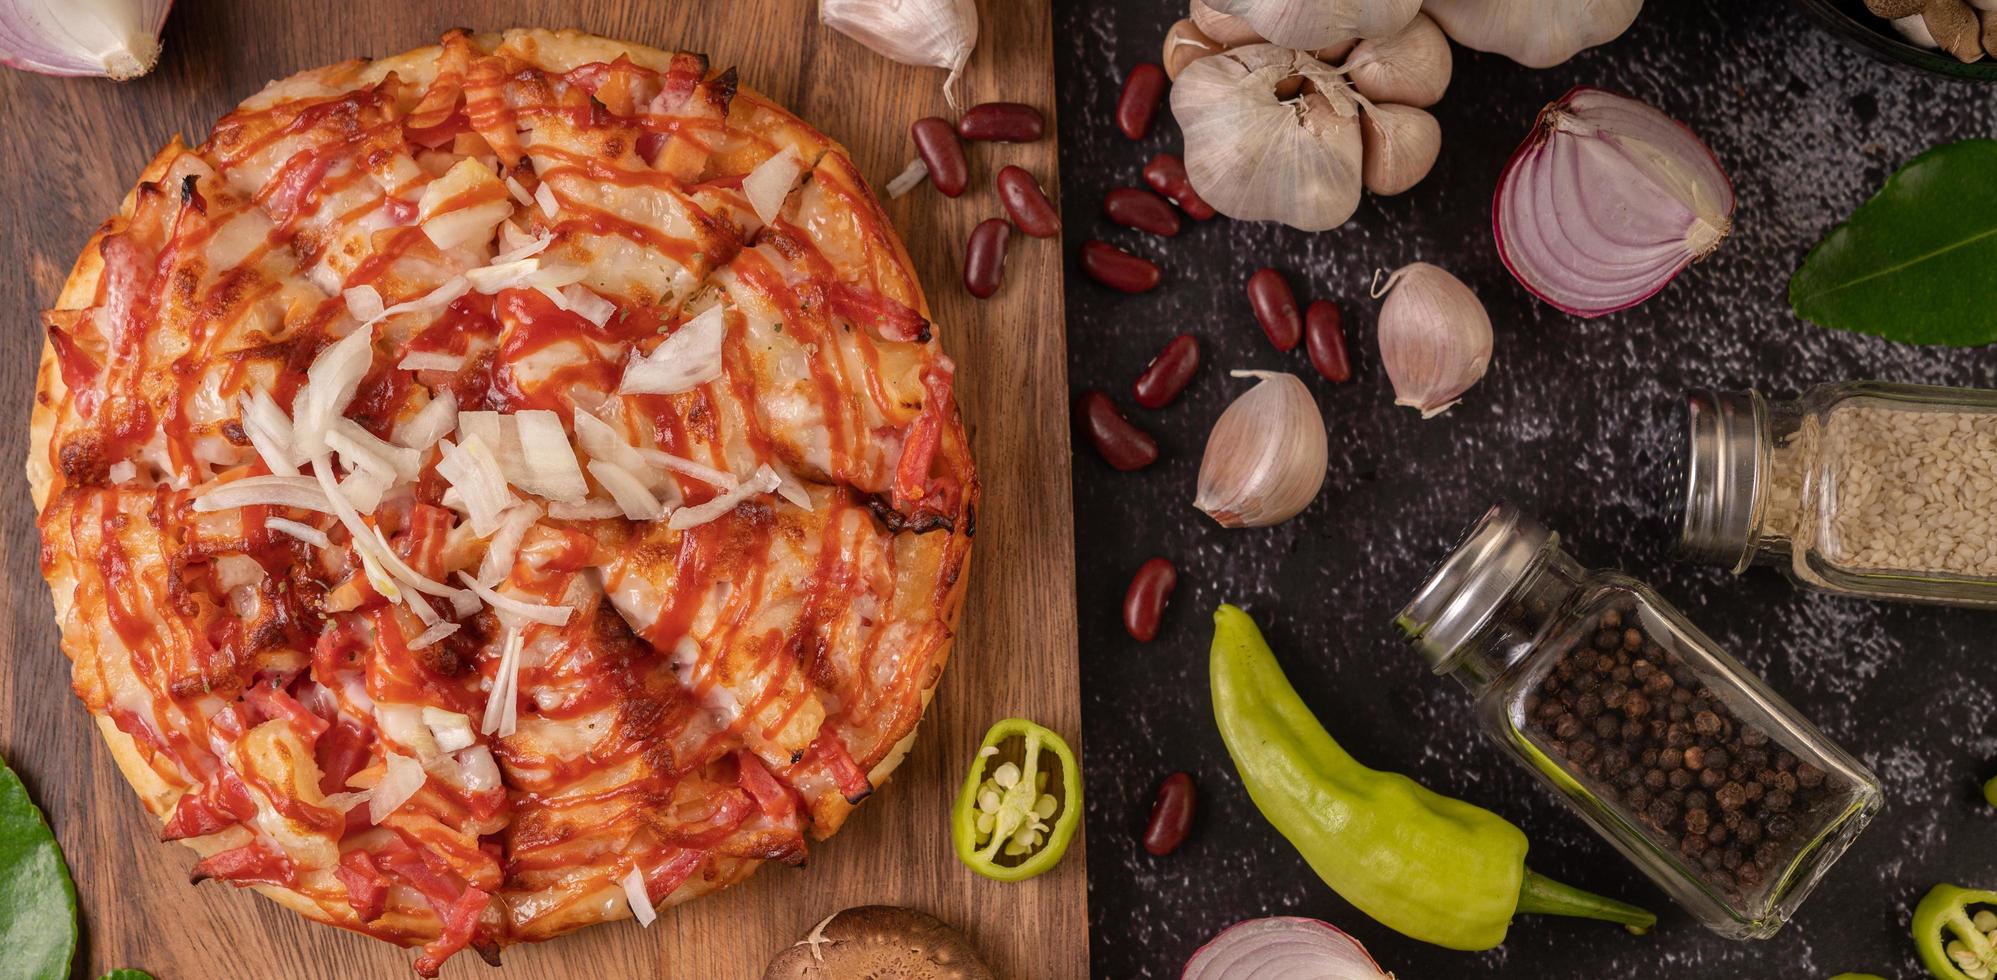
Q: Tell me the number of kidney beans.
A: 14